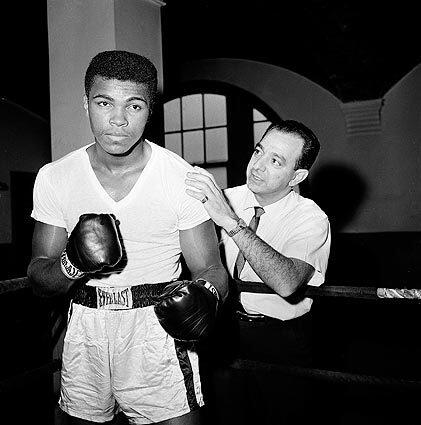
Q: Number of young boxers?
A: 1